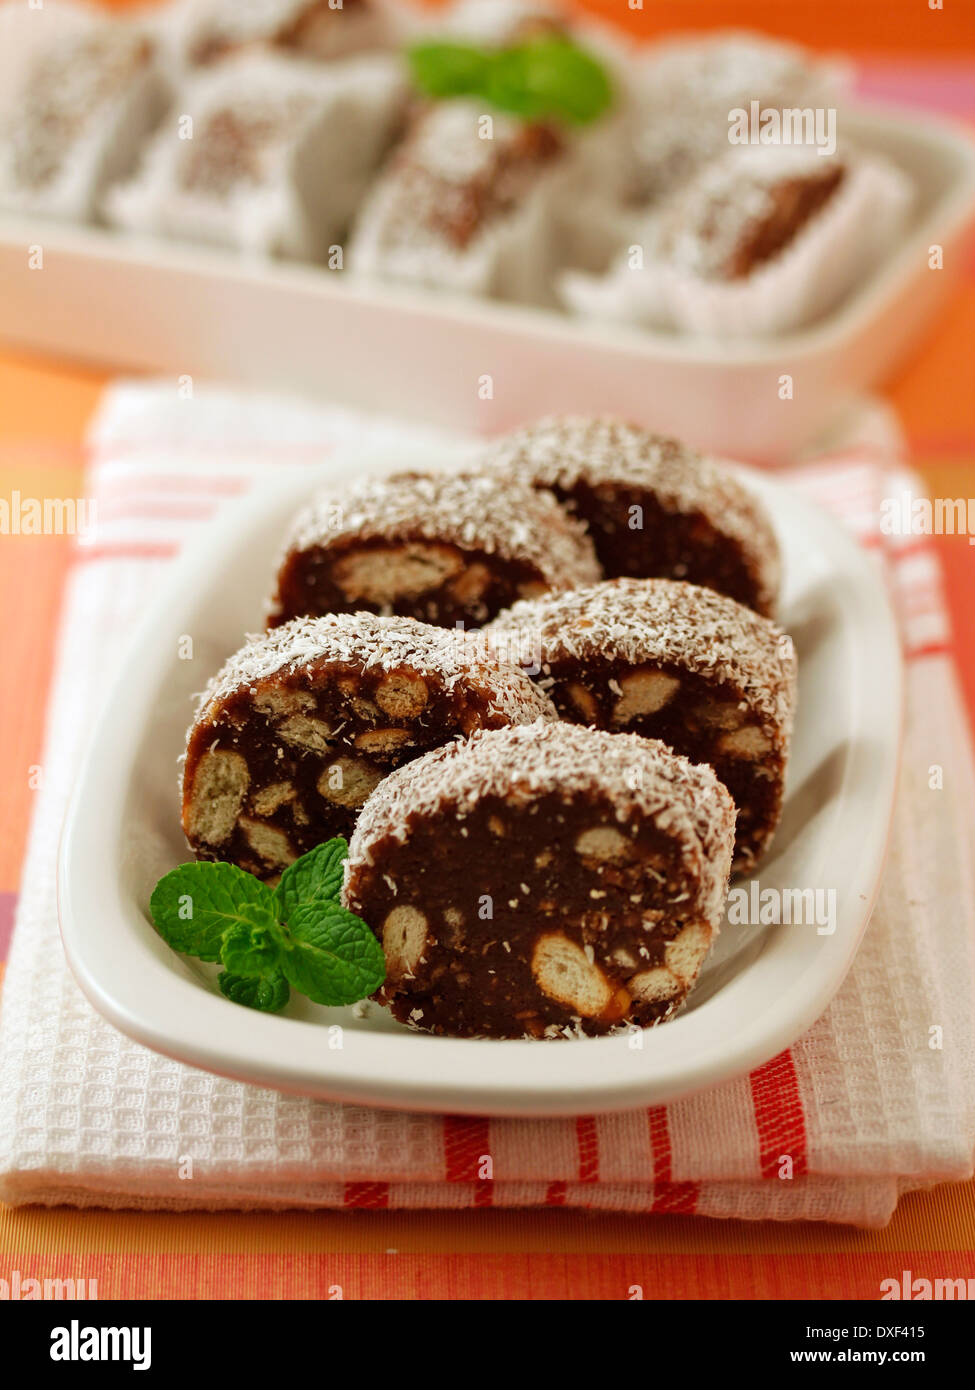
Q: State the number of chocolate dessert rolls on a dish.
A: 5